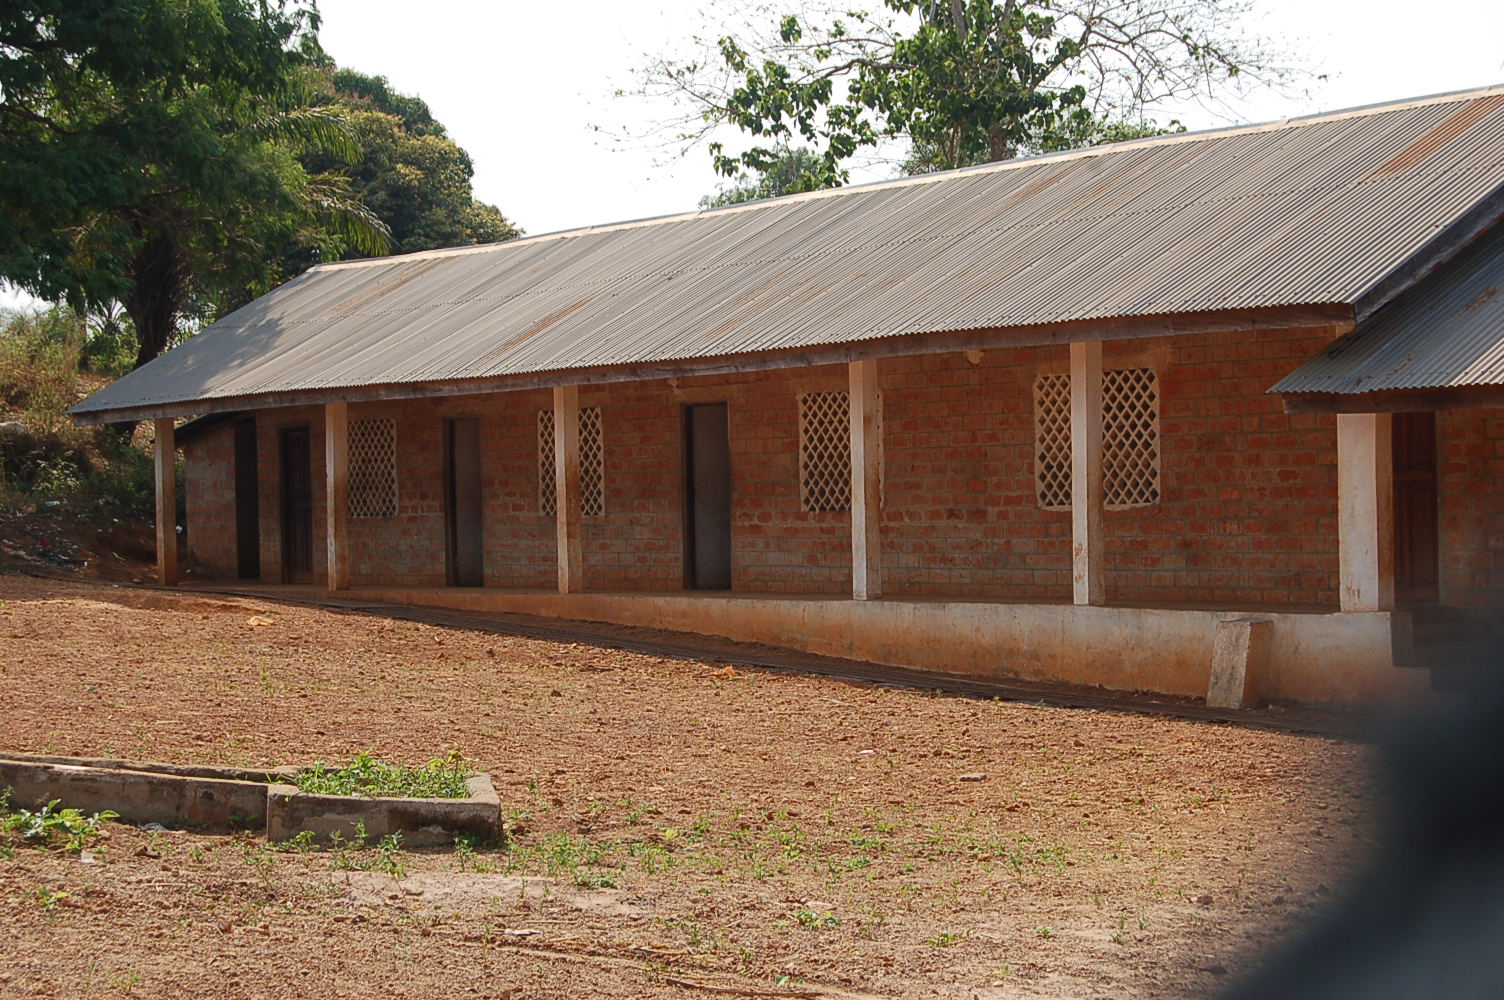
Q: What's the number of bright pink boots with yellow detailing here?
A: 0